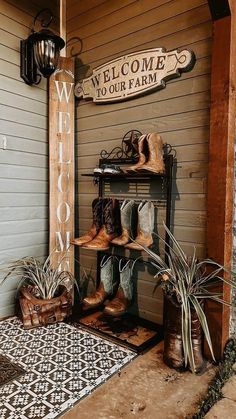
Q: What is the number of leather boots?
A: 8